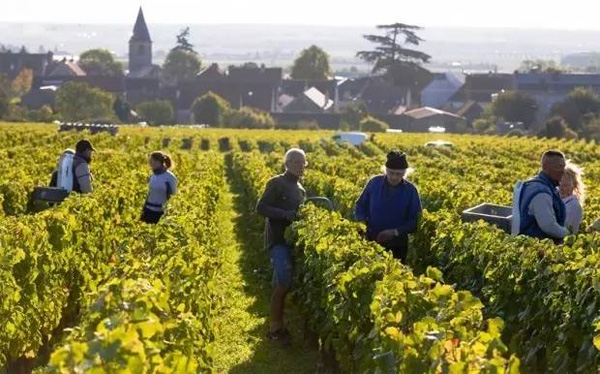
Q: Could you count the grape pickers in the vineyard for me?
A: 6